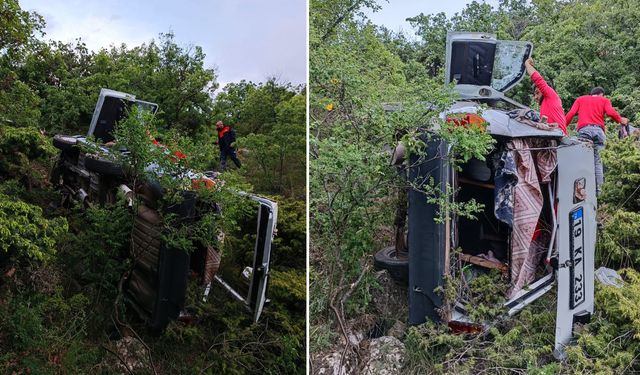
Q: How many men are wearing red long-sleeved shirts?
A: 2